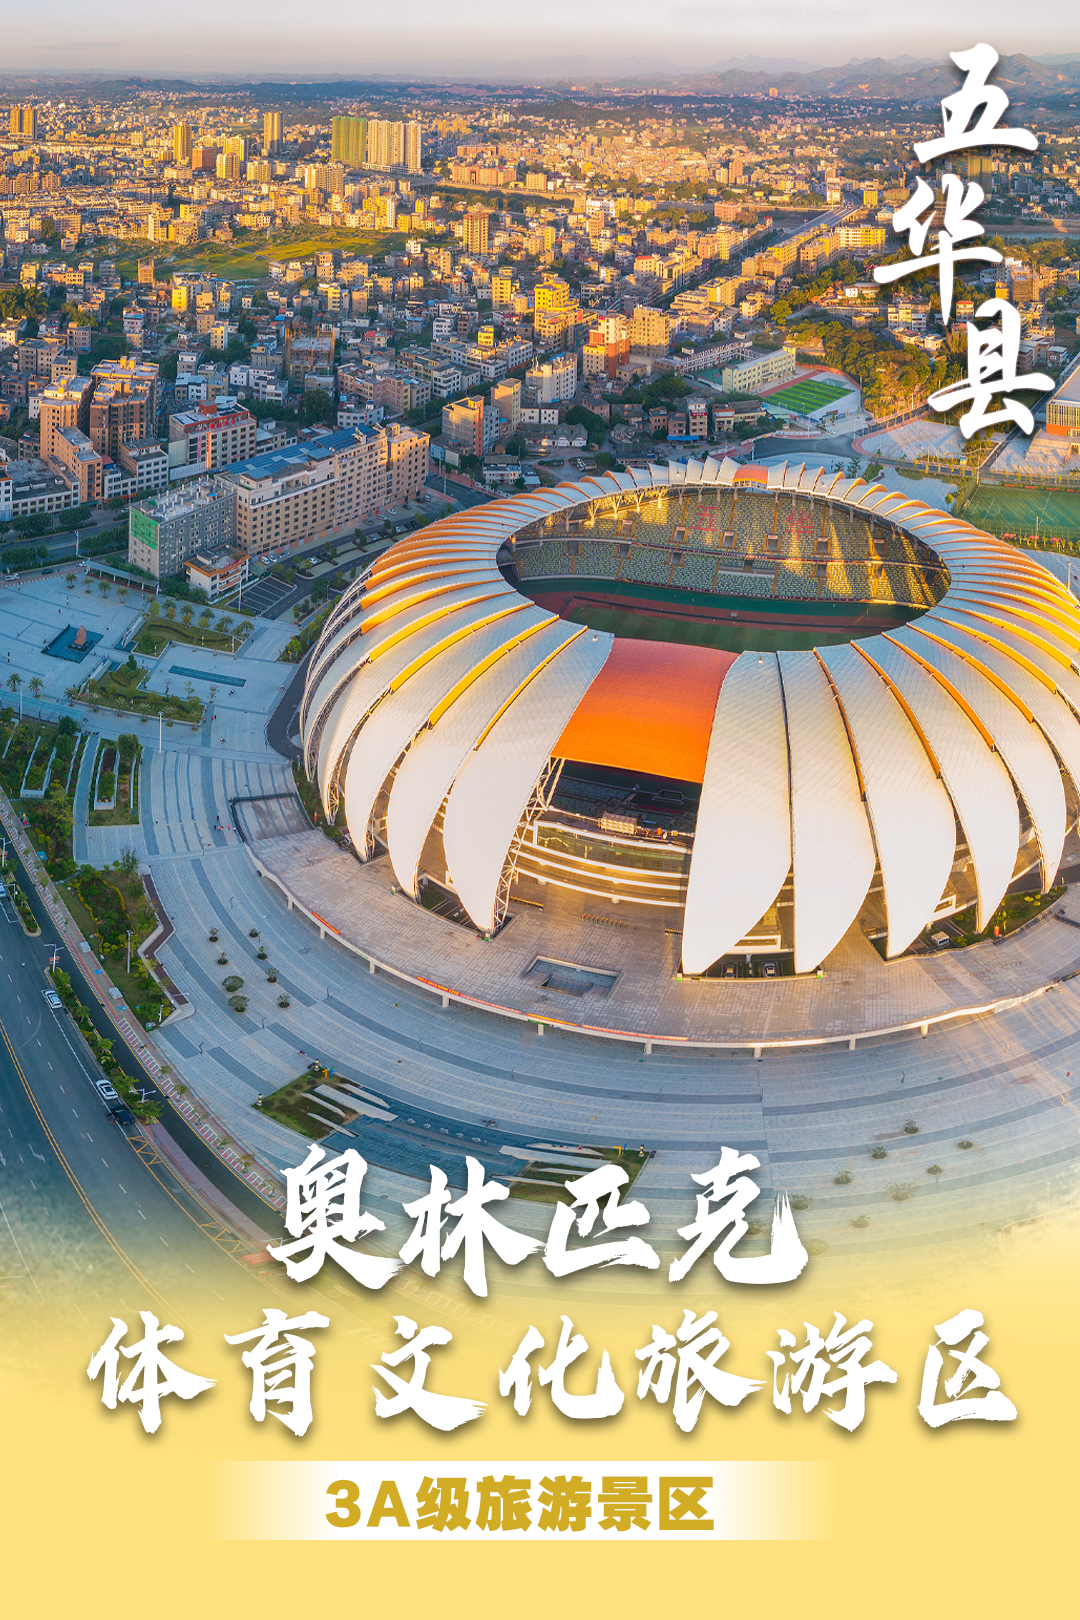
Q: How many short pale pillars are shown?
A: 9